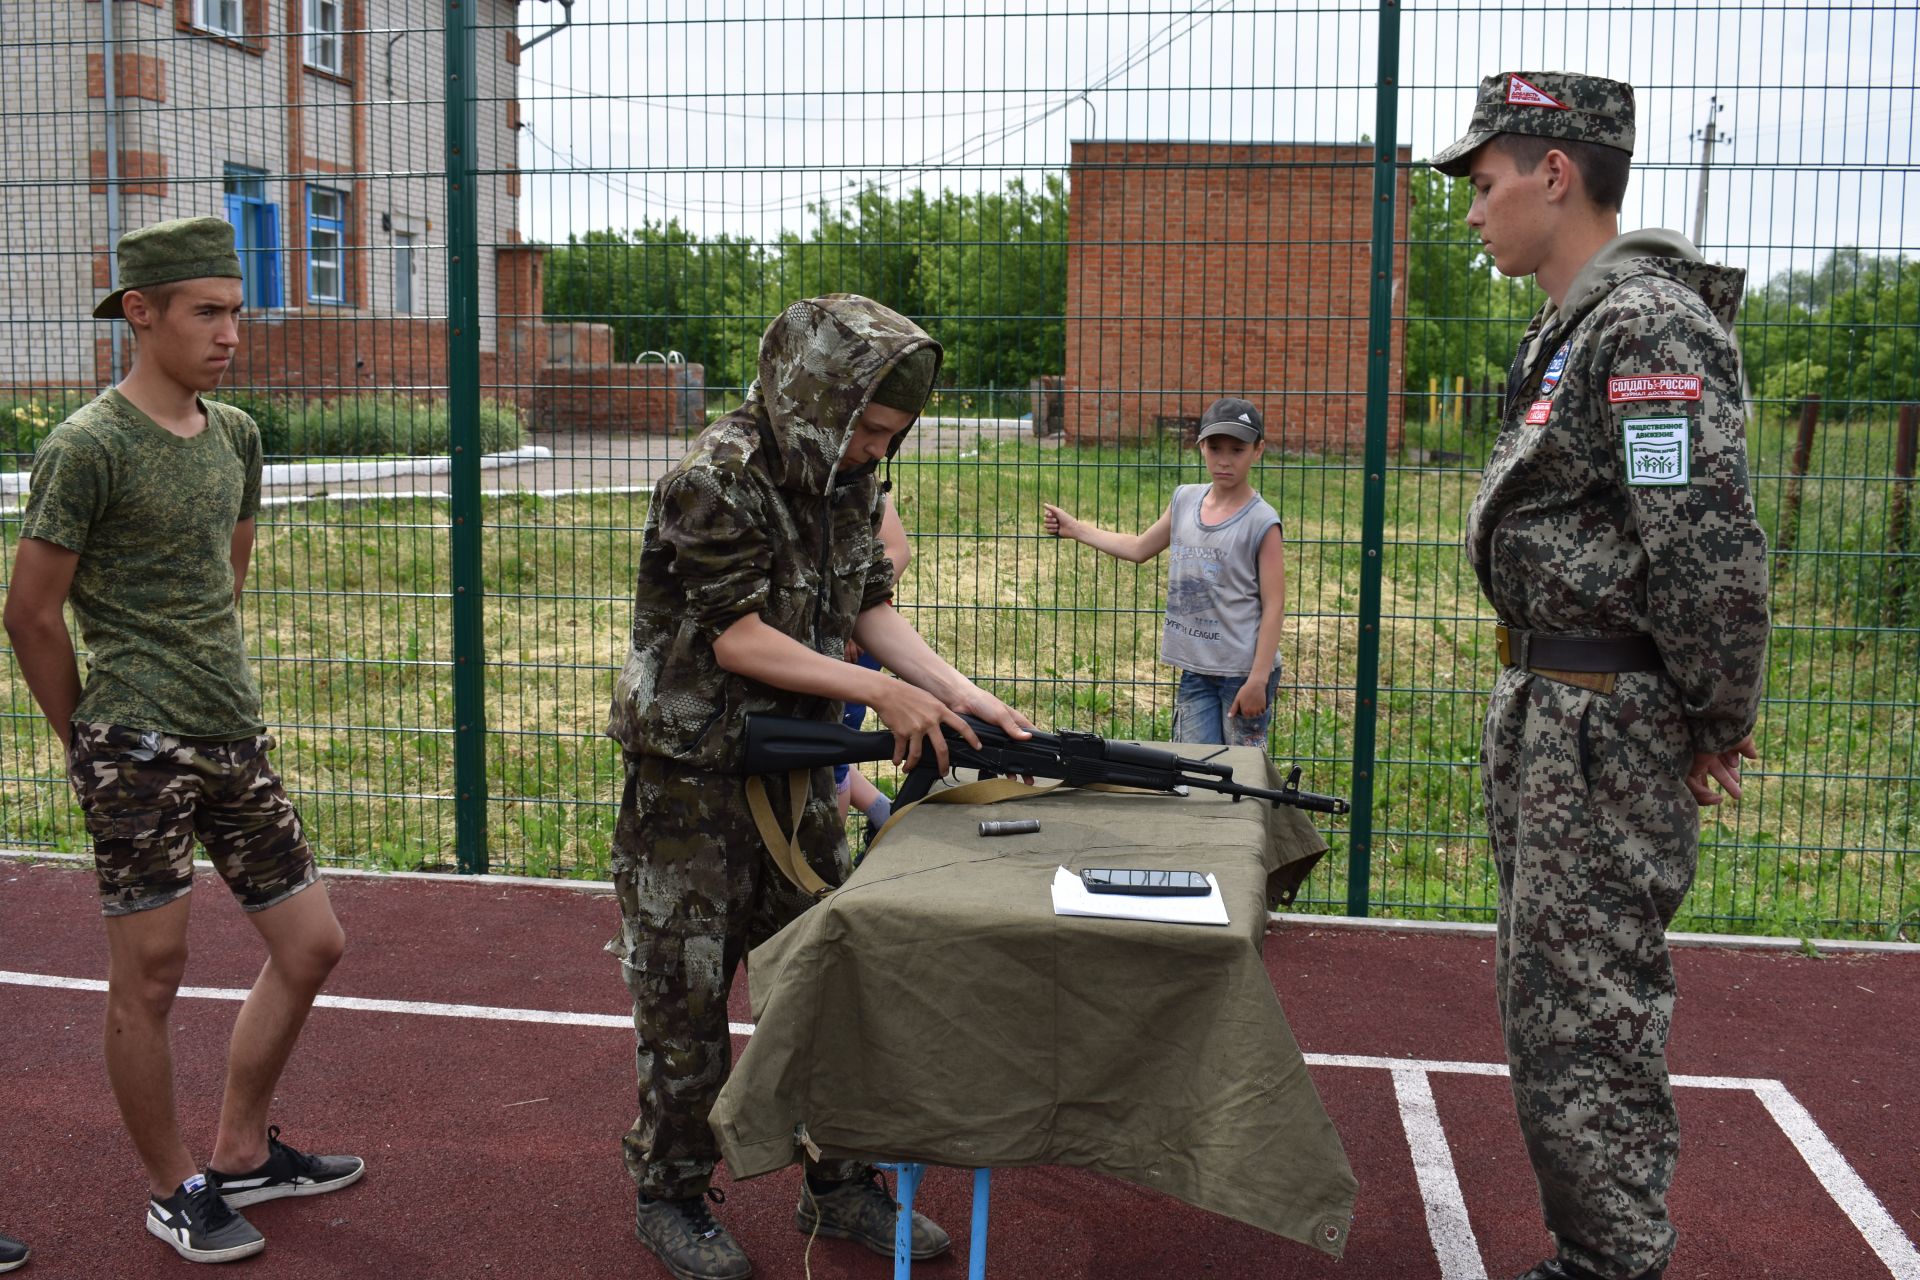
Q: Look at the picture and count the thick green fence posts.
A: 2